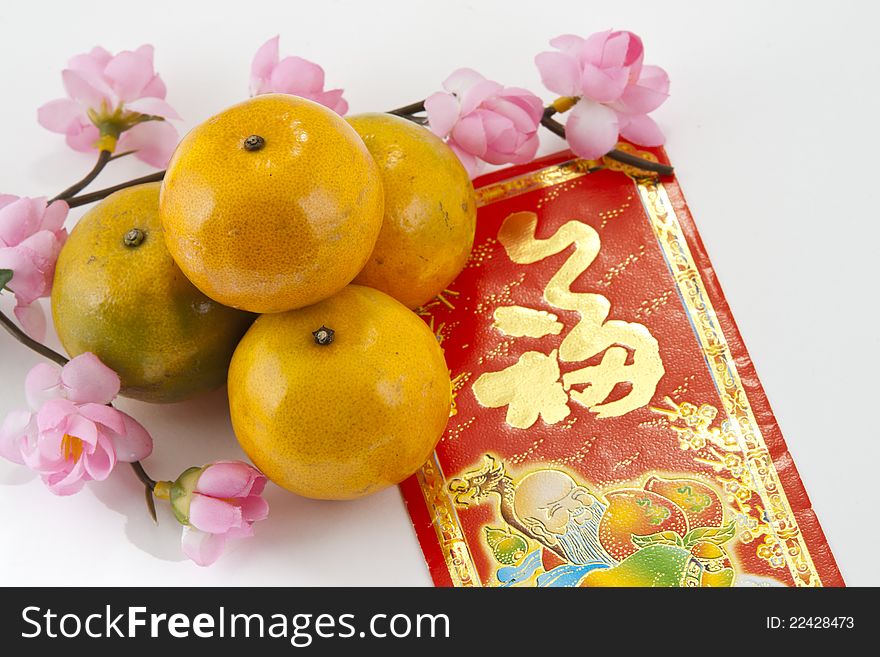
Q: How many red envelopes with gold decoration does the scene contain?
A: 1